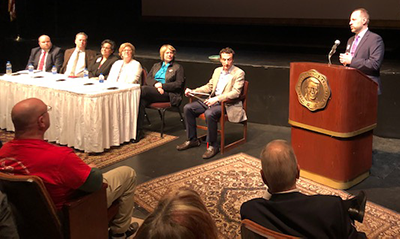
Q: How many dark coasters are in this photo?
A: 5